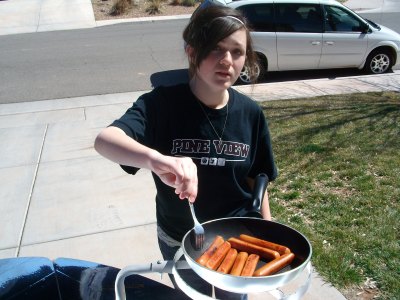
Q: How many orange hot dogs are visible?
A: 8